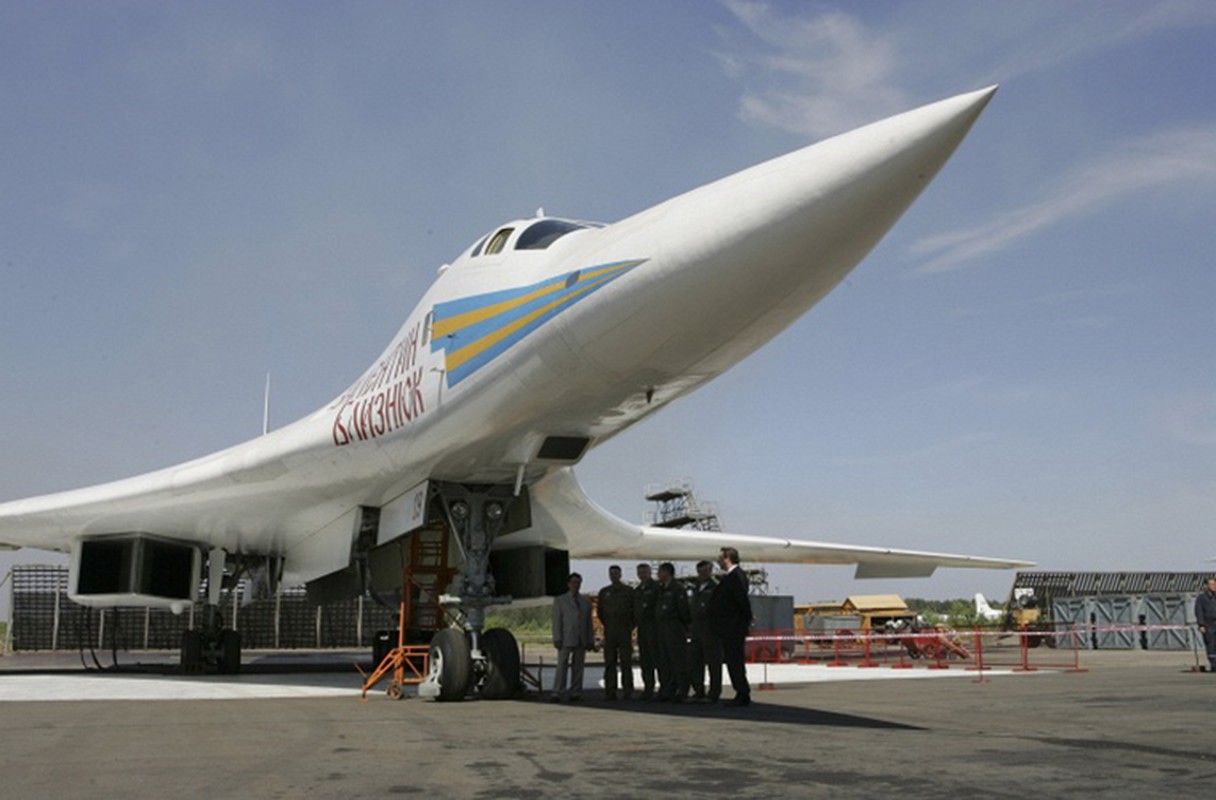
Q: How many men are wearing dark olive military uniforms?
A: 4